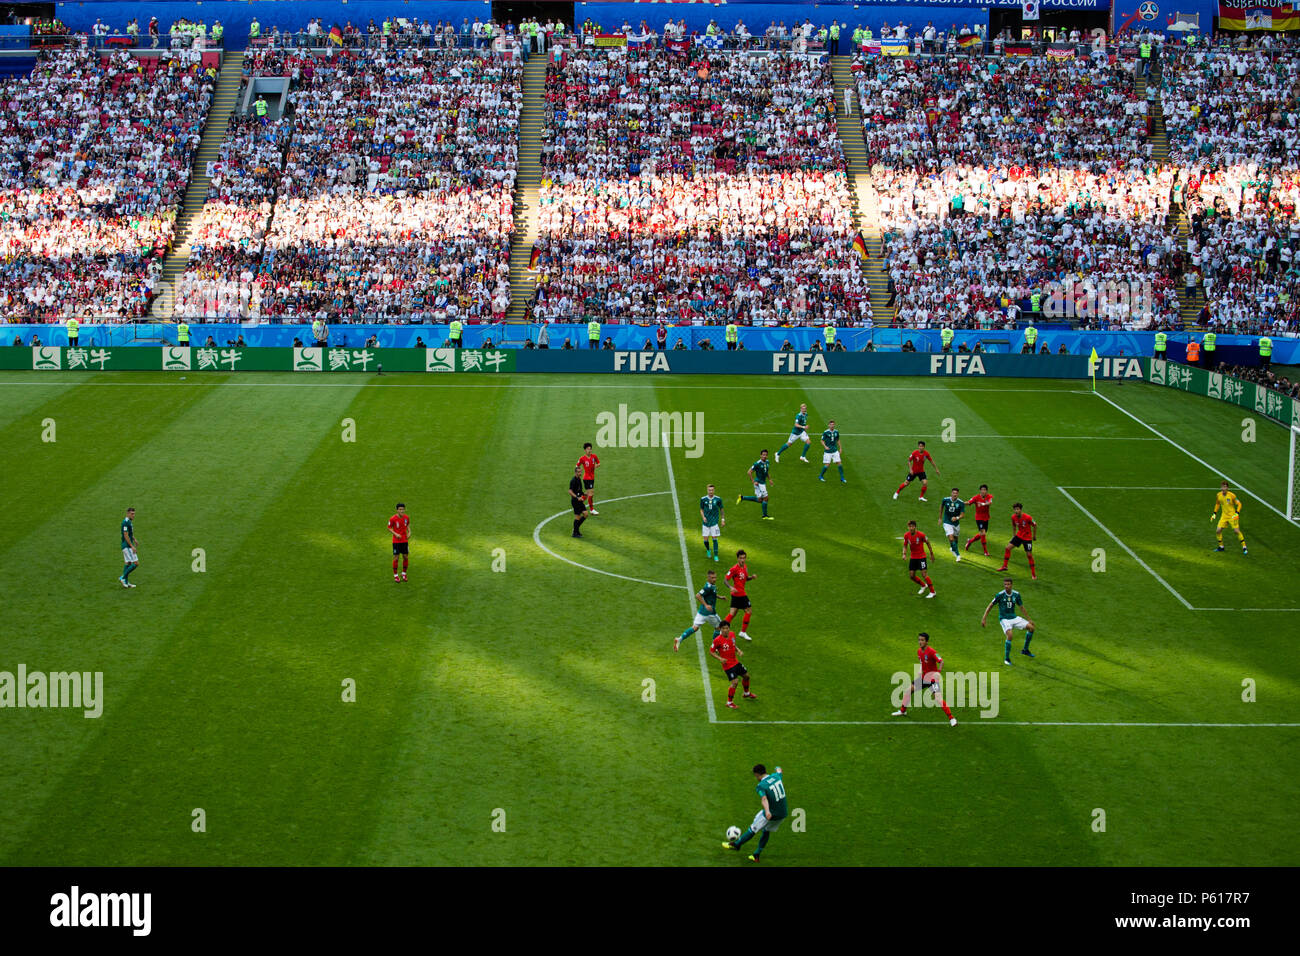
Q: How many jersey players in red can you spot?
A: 9